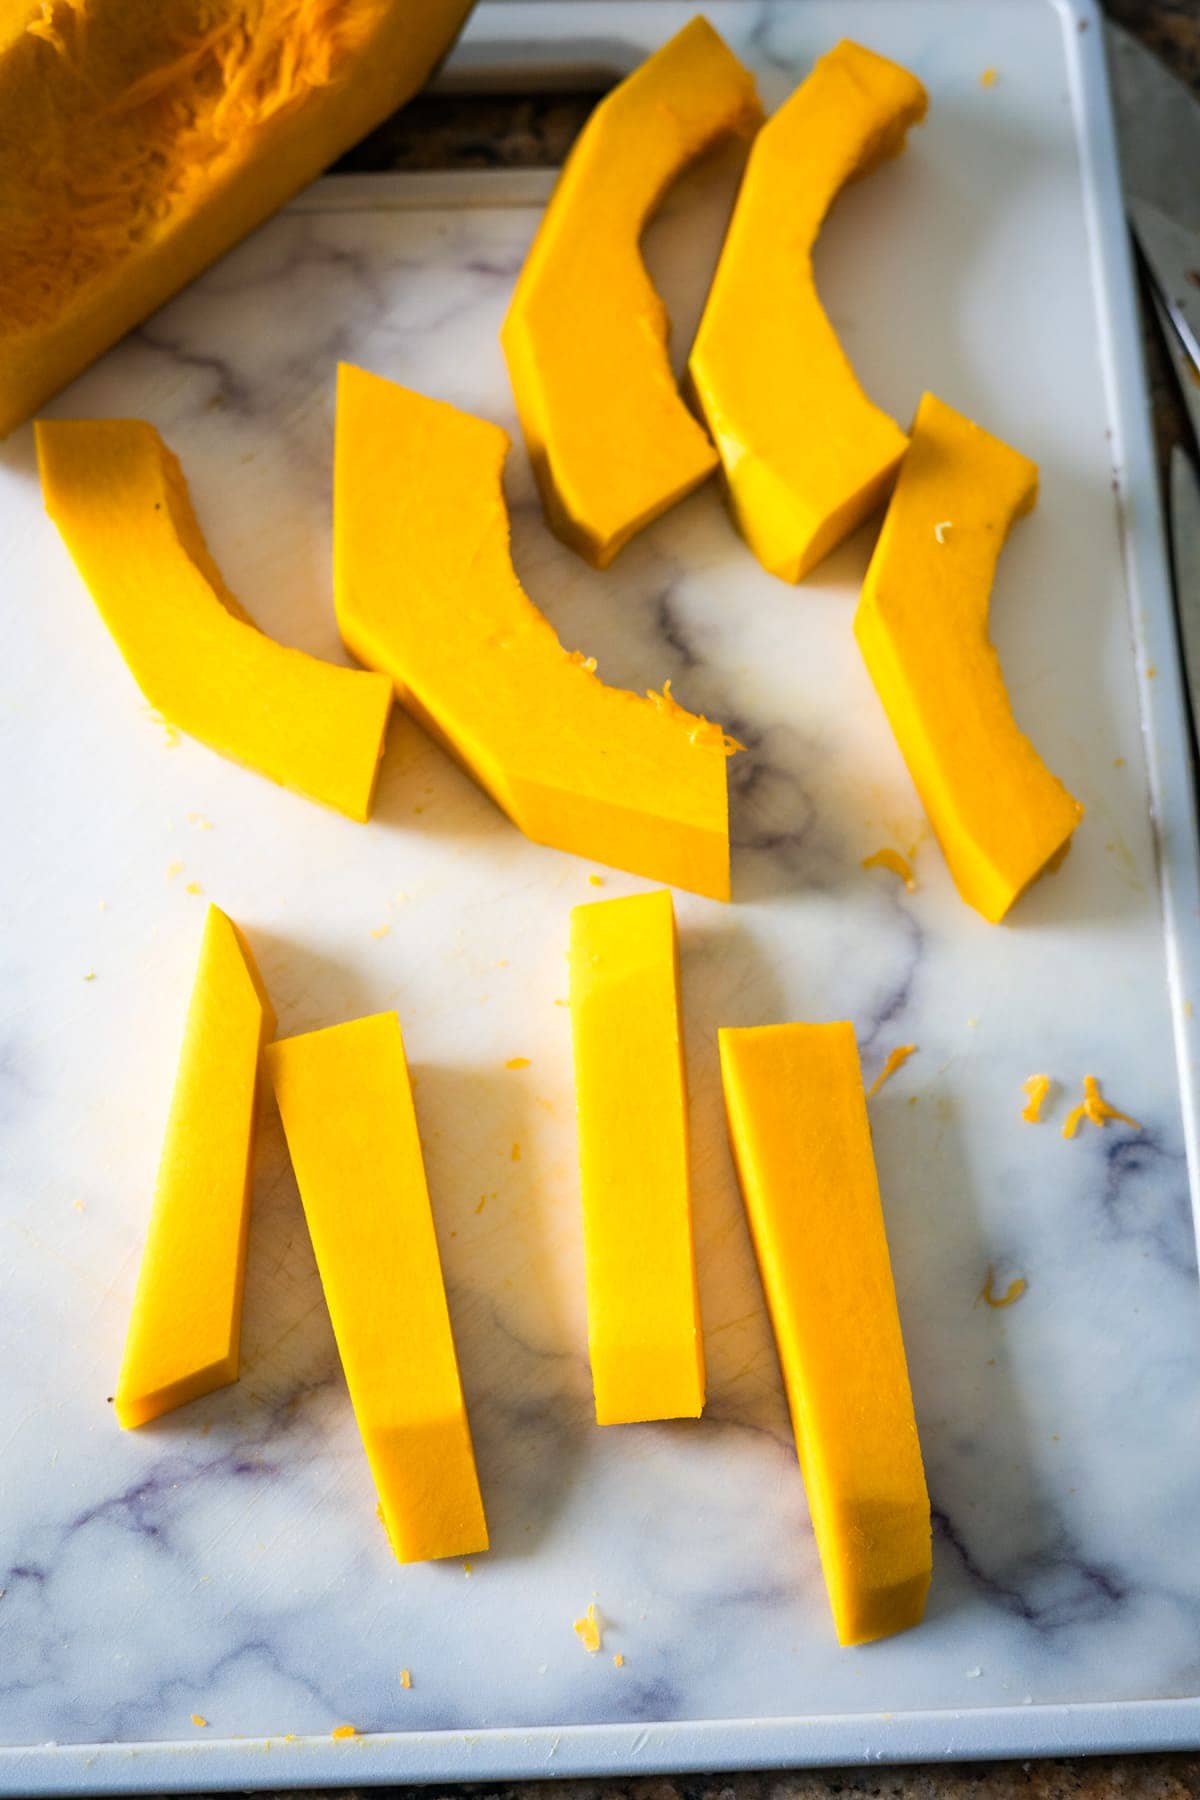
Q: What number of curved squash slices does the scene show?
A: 5